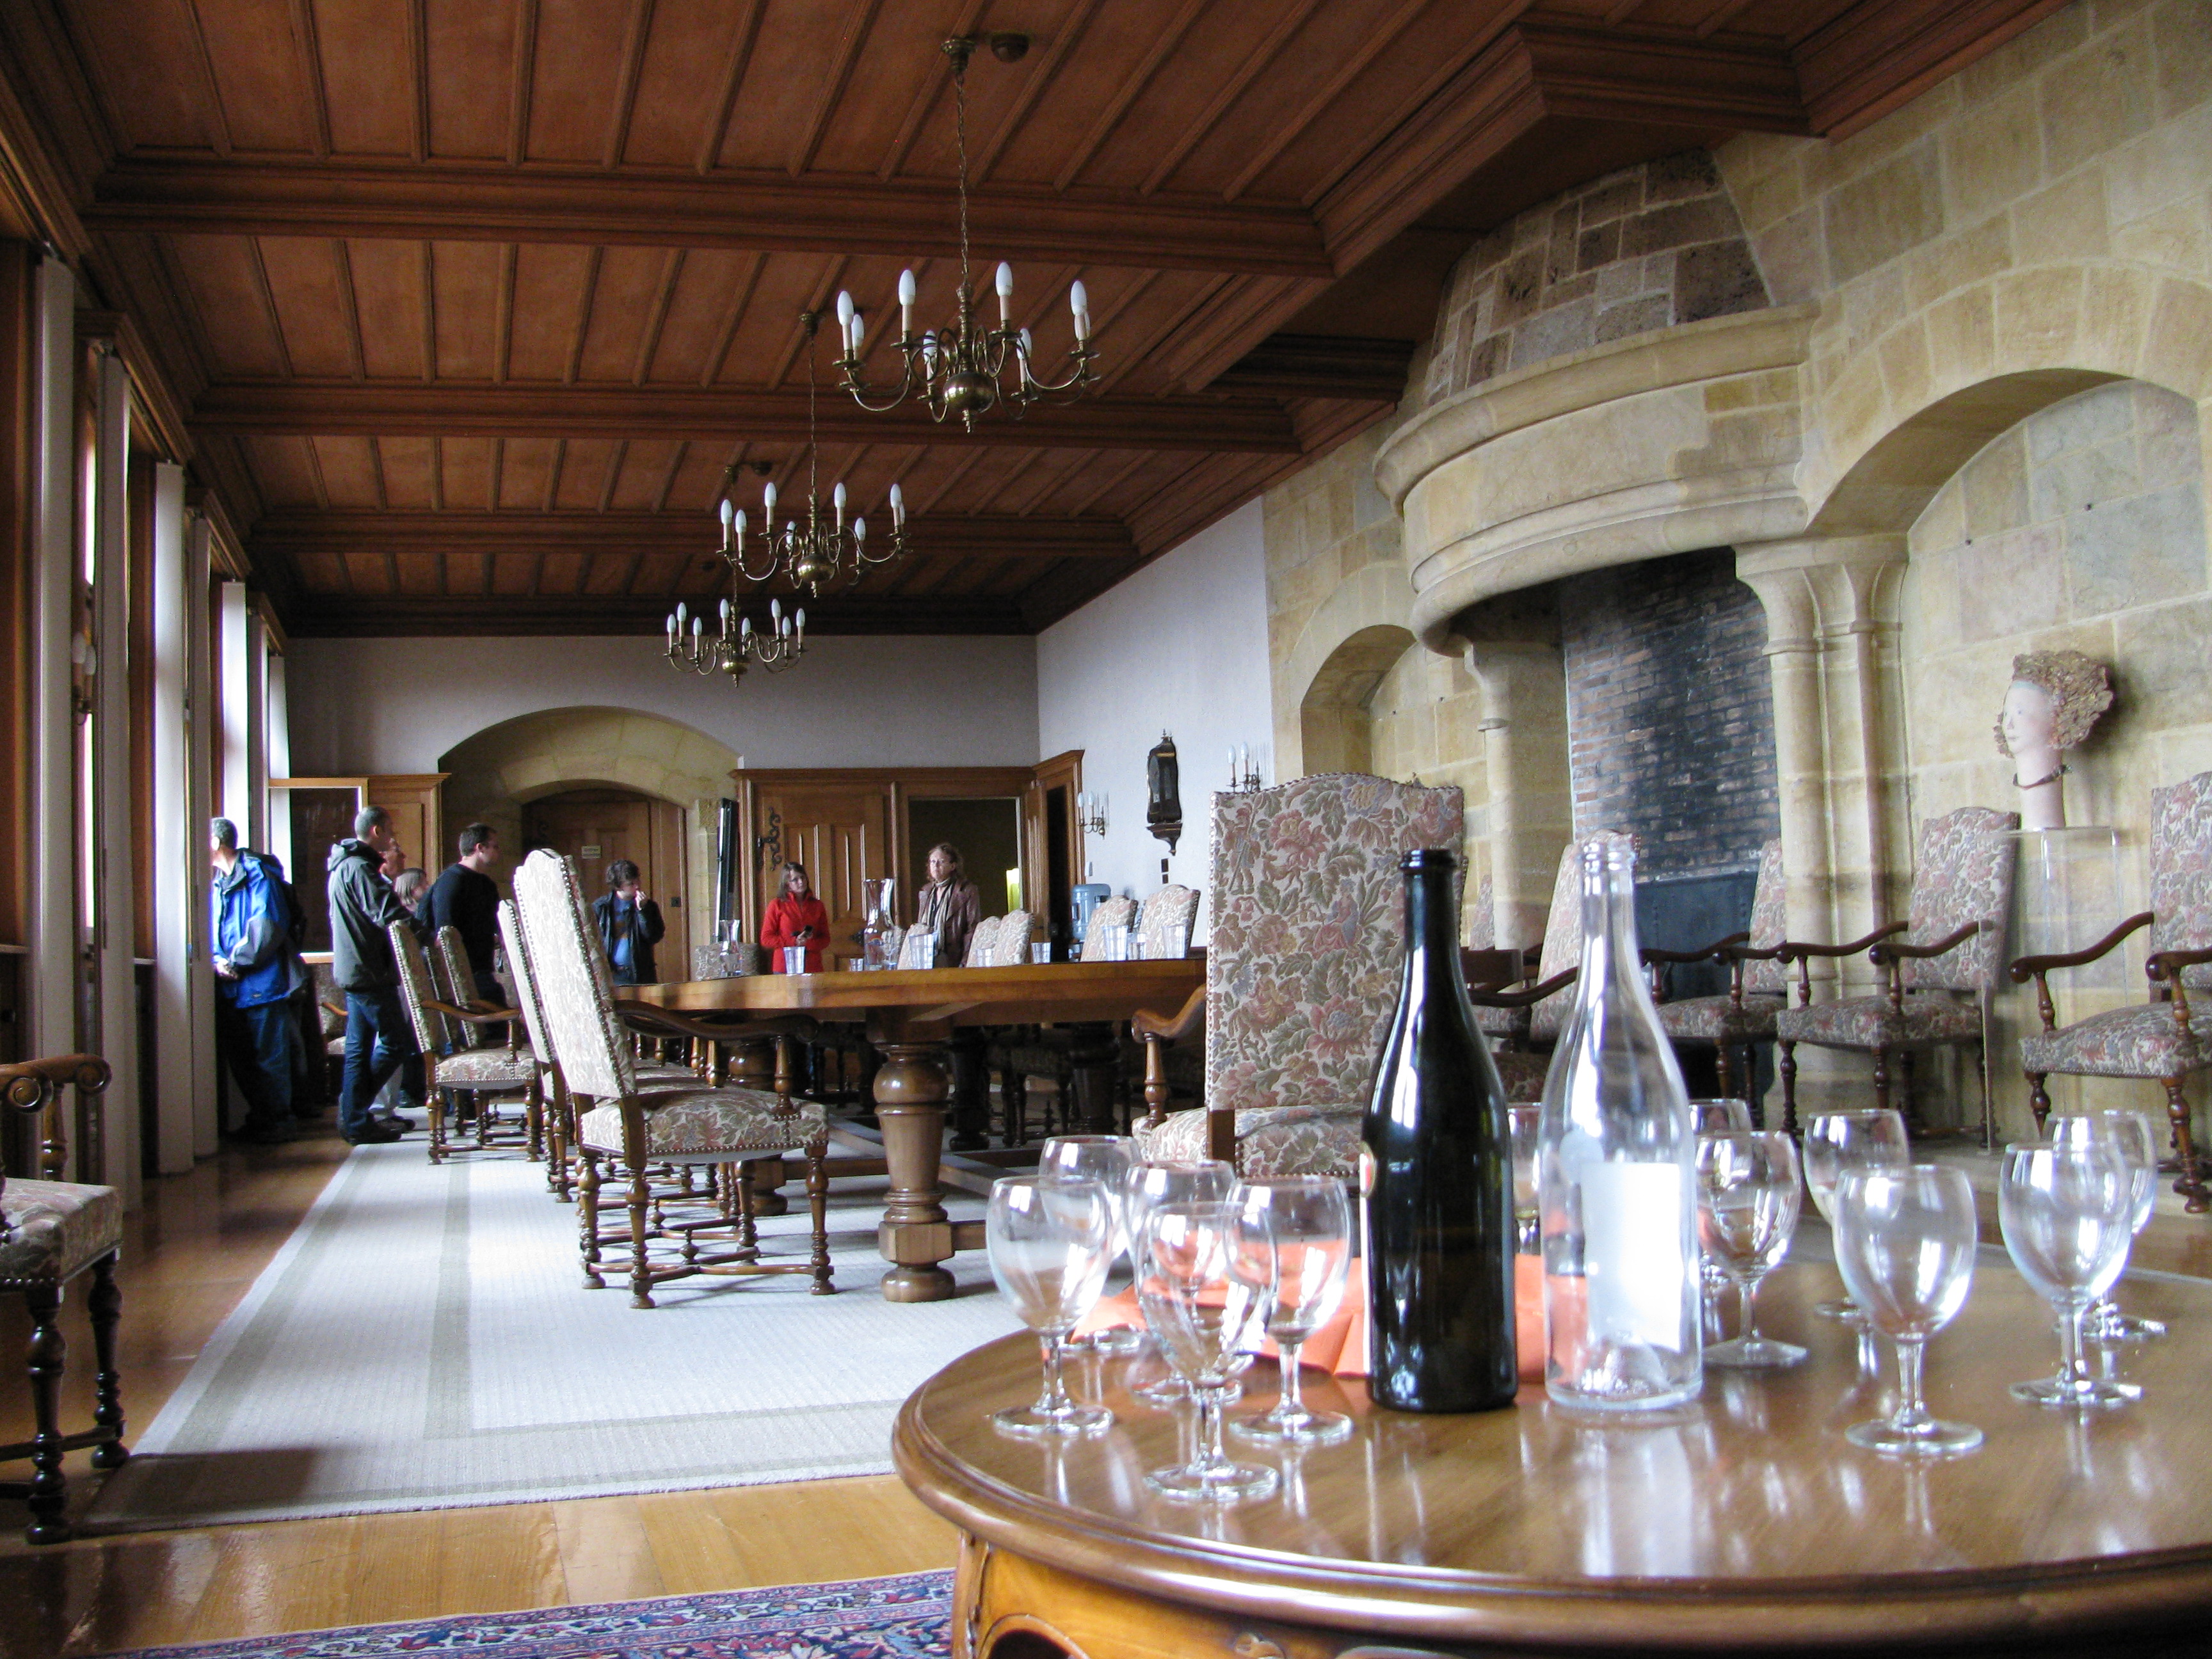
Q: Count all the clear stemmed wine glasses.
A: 12